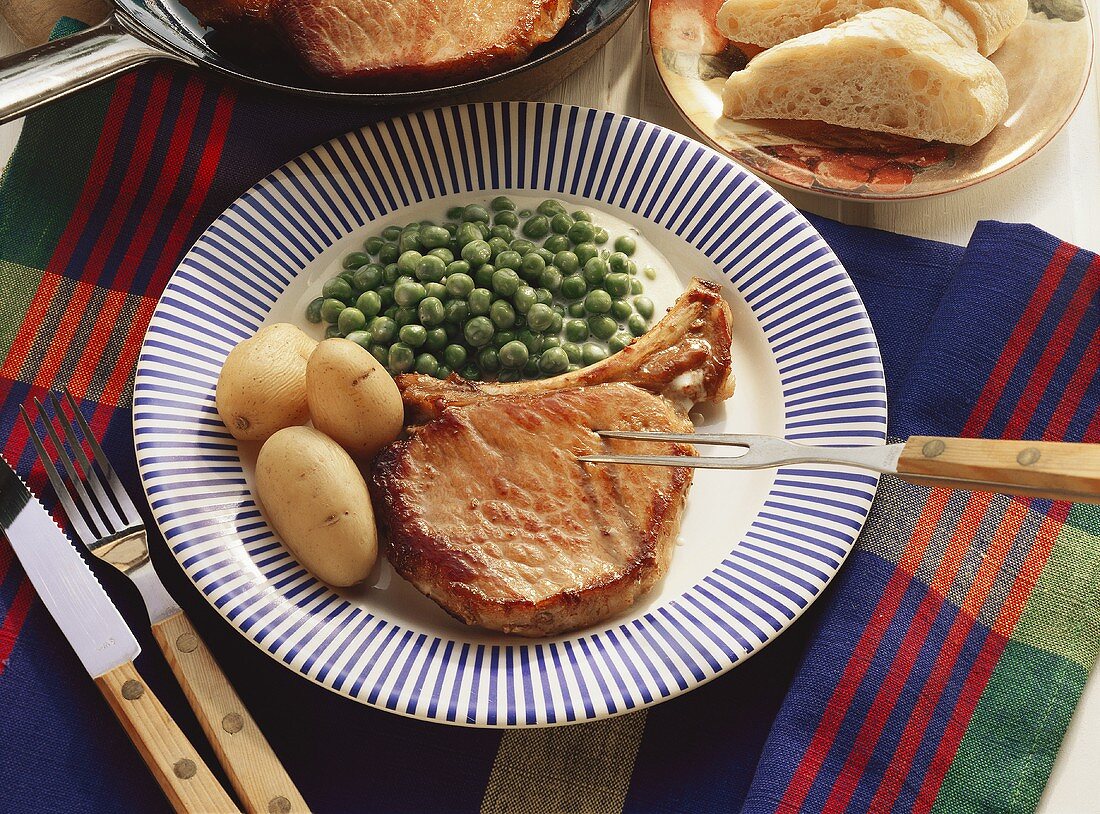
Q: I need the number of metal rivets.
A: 7